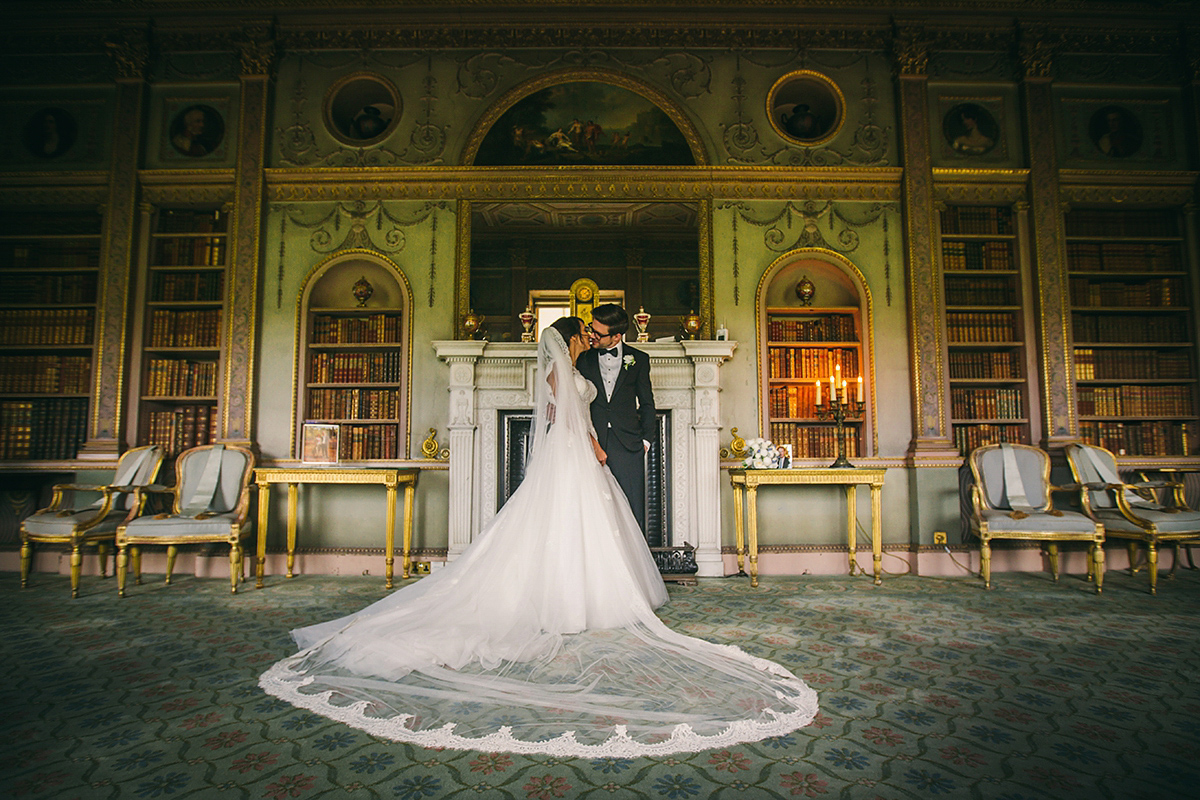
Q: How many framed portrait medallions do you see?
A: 4